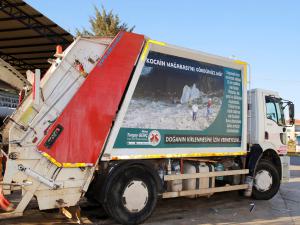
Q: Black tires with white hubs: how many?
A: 2